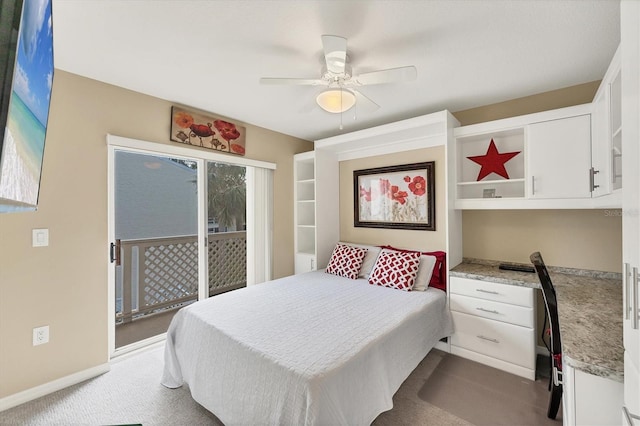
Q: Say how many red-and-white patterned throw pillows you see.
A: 2